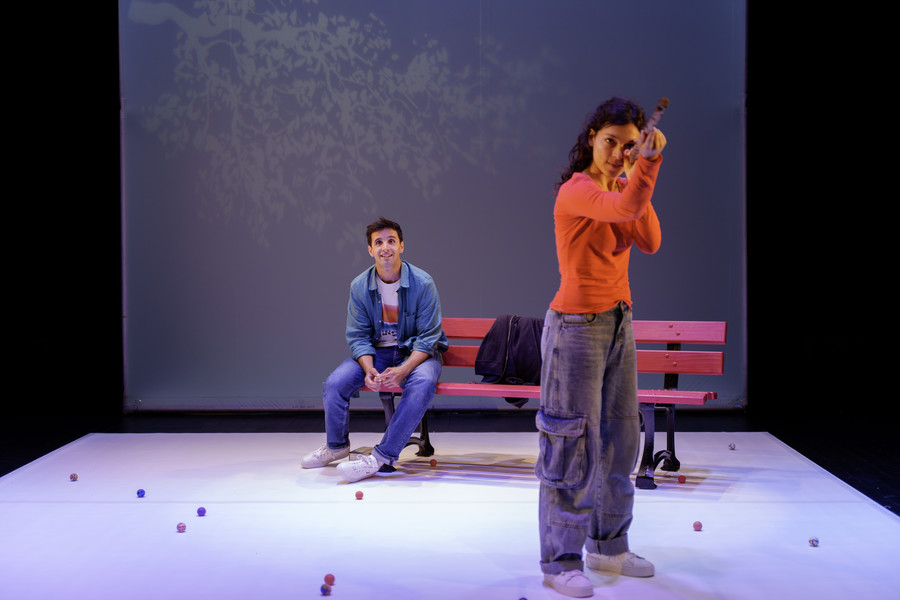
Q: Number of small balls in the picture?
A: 13